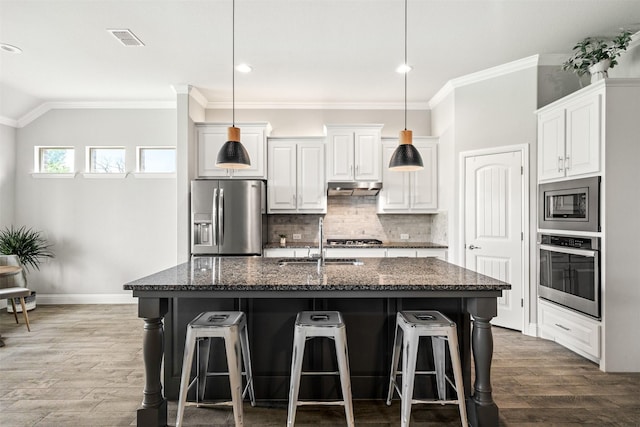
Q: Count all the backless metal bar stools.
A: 3